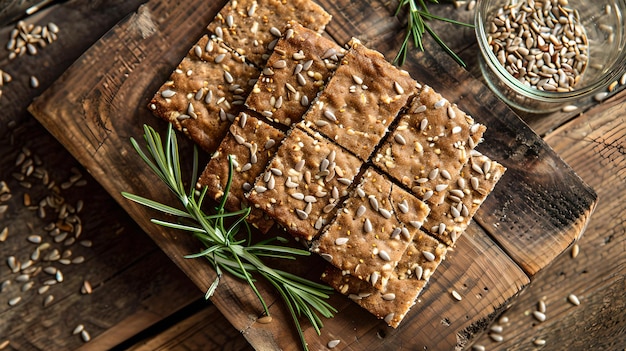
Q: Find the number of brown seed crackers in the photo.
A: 10